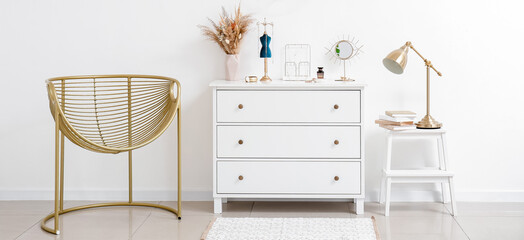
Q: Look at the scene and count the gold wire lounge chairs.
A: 1